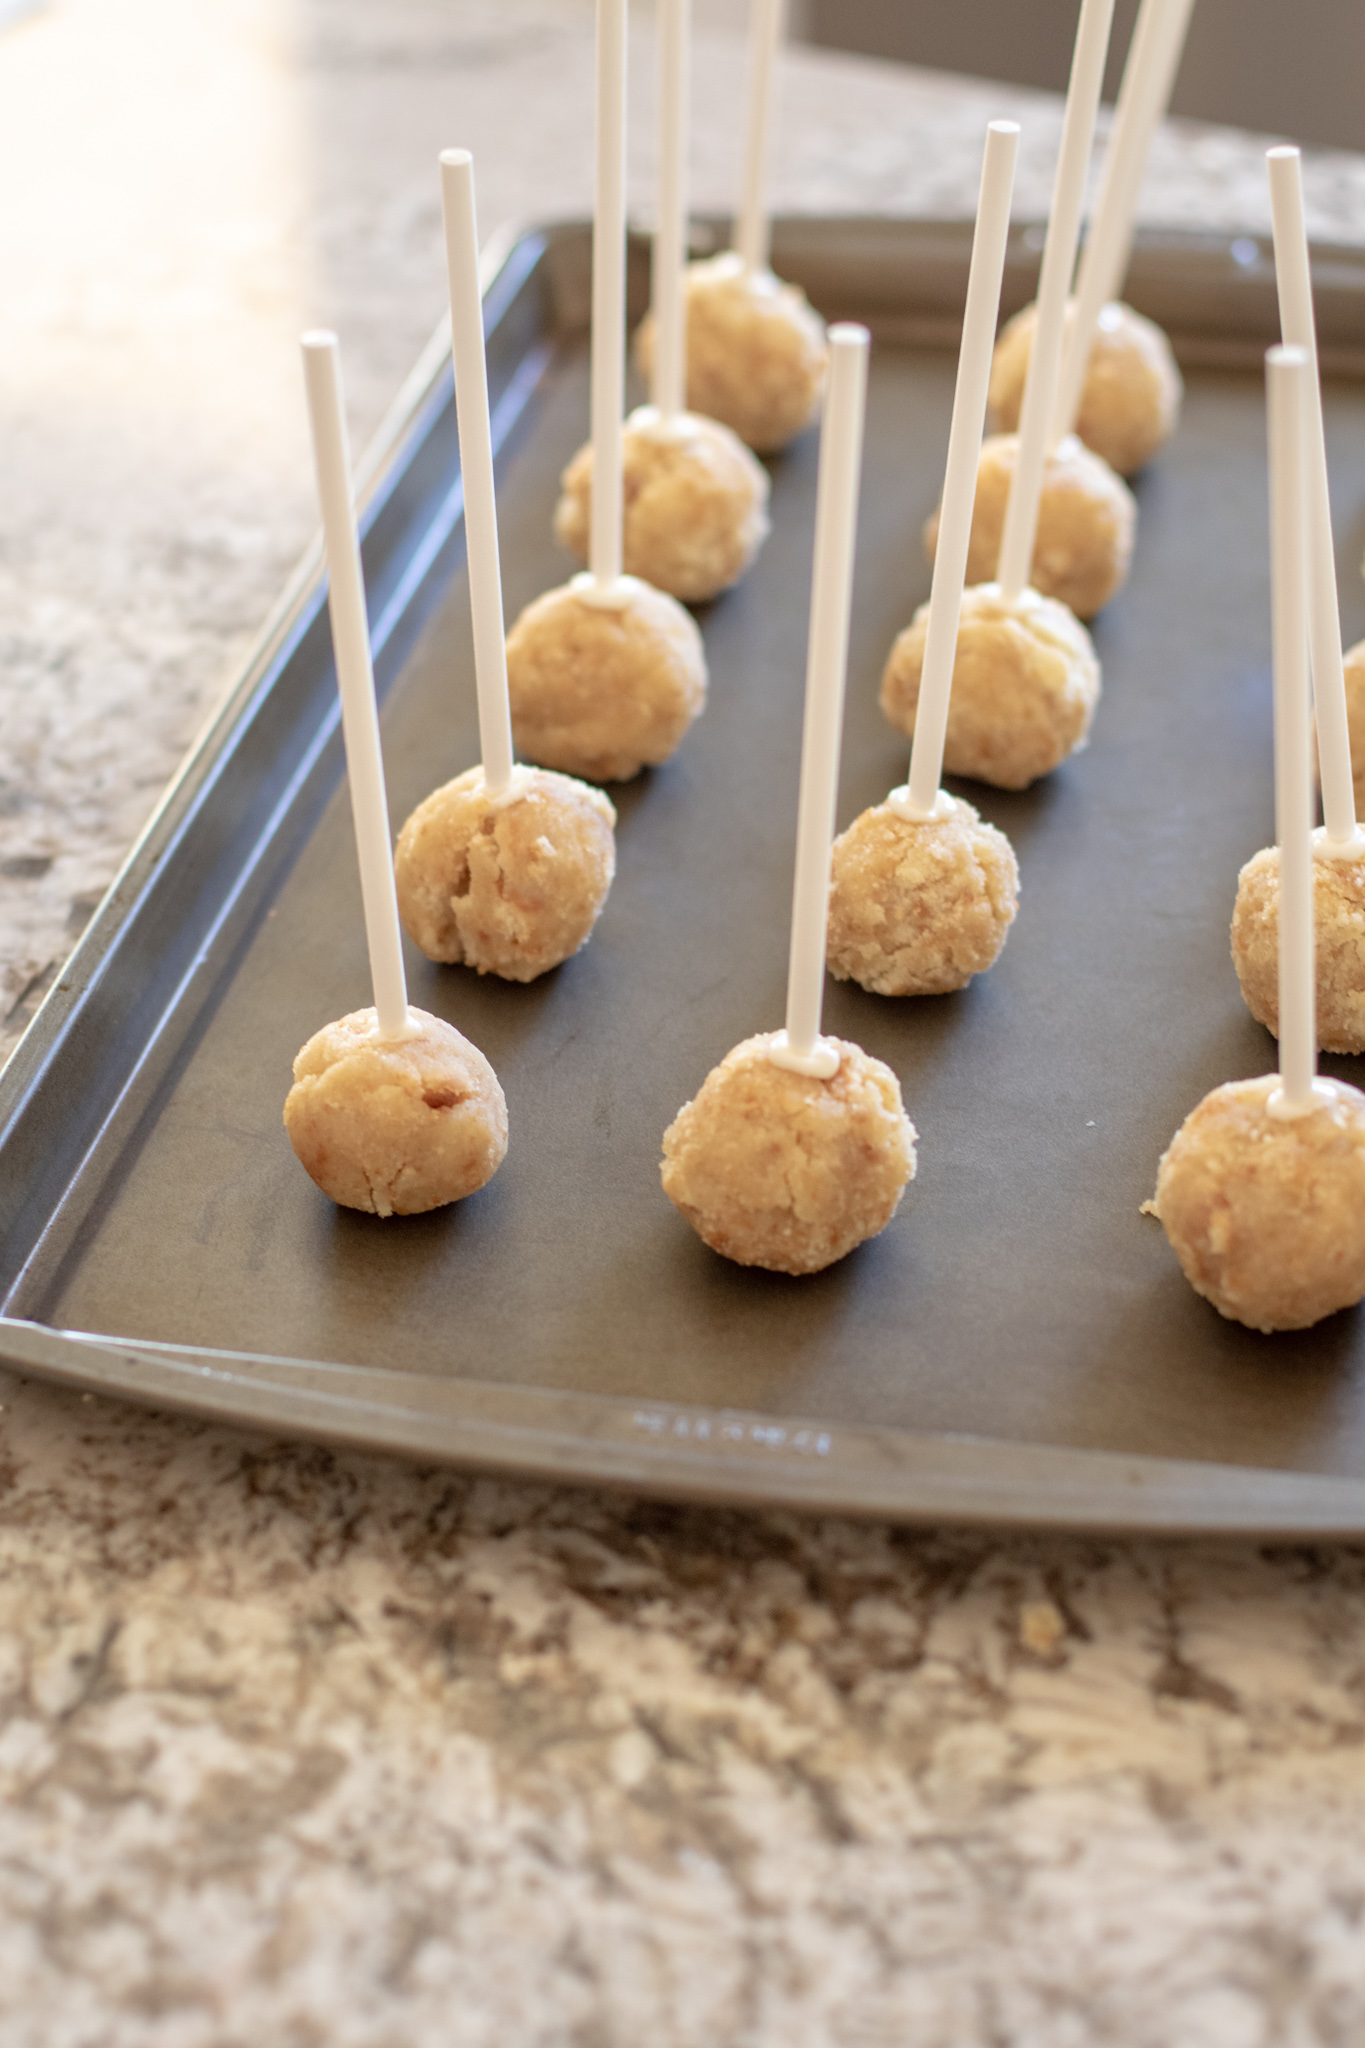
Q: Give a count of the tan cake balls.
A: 13